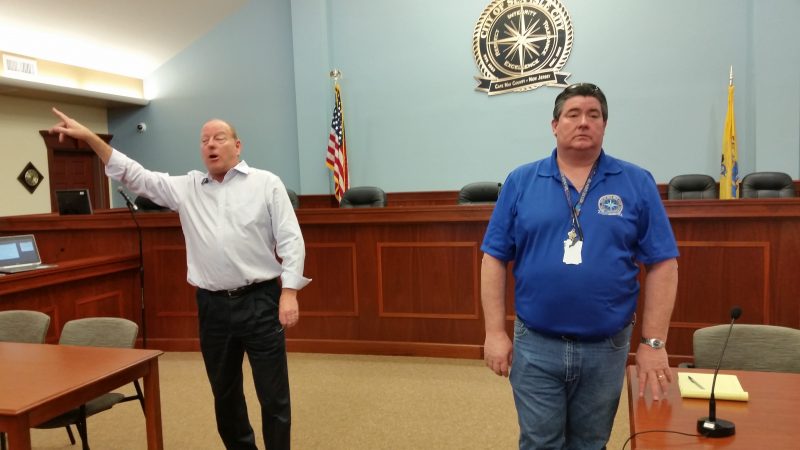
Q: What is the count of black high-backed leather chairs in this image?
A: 6